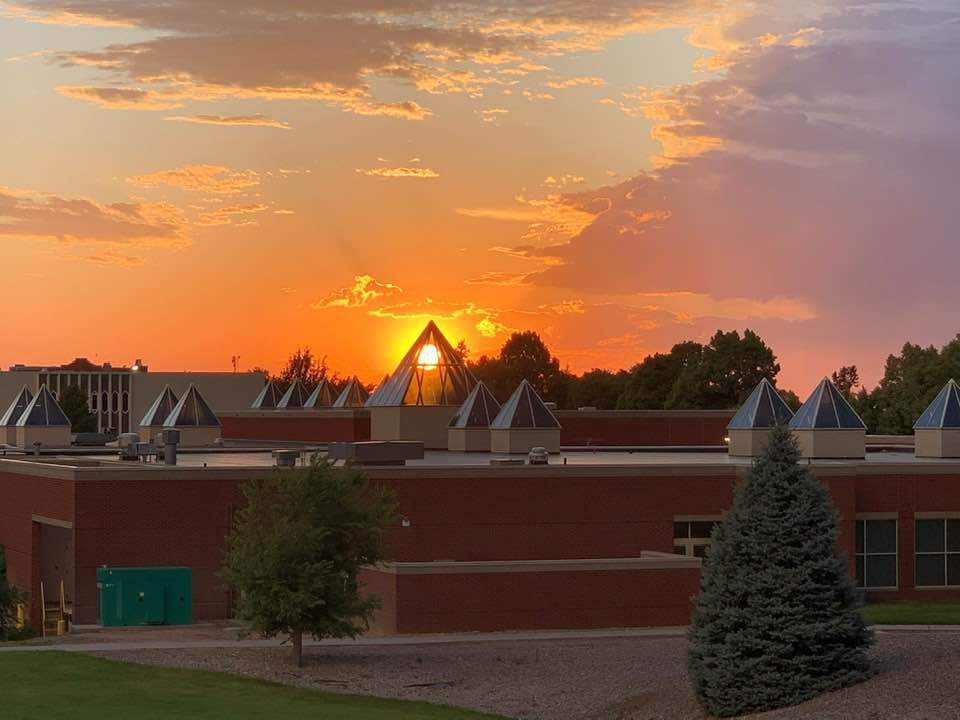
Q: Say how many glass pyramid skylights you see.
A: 14